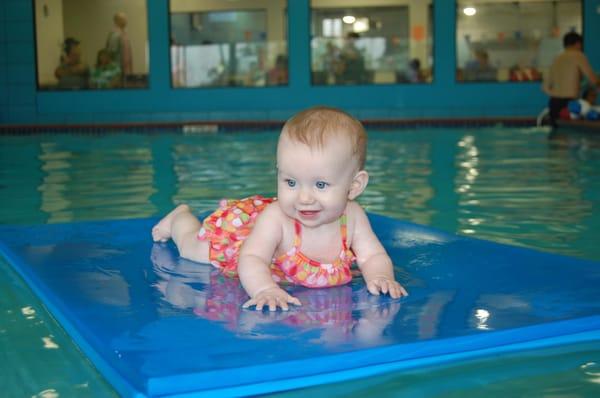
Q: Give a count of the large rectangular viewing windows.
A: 4